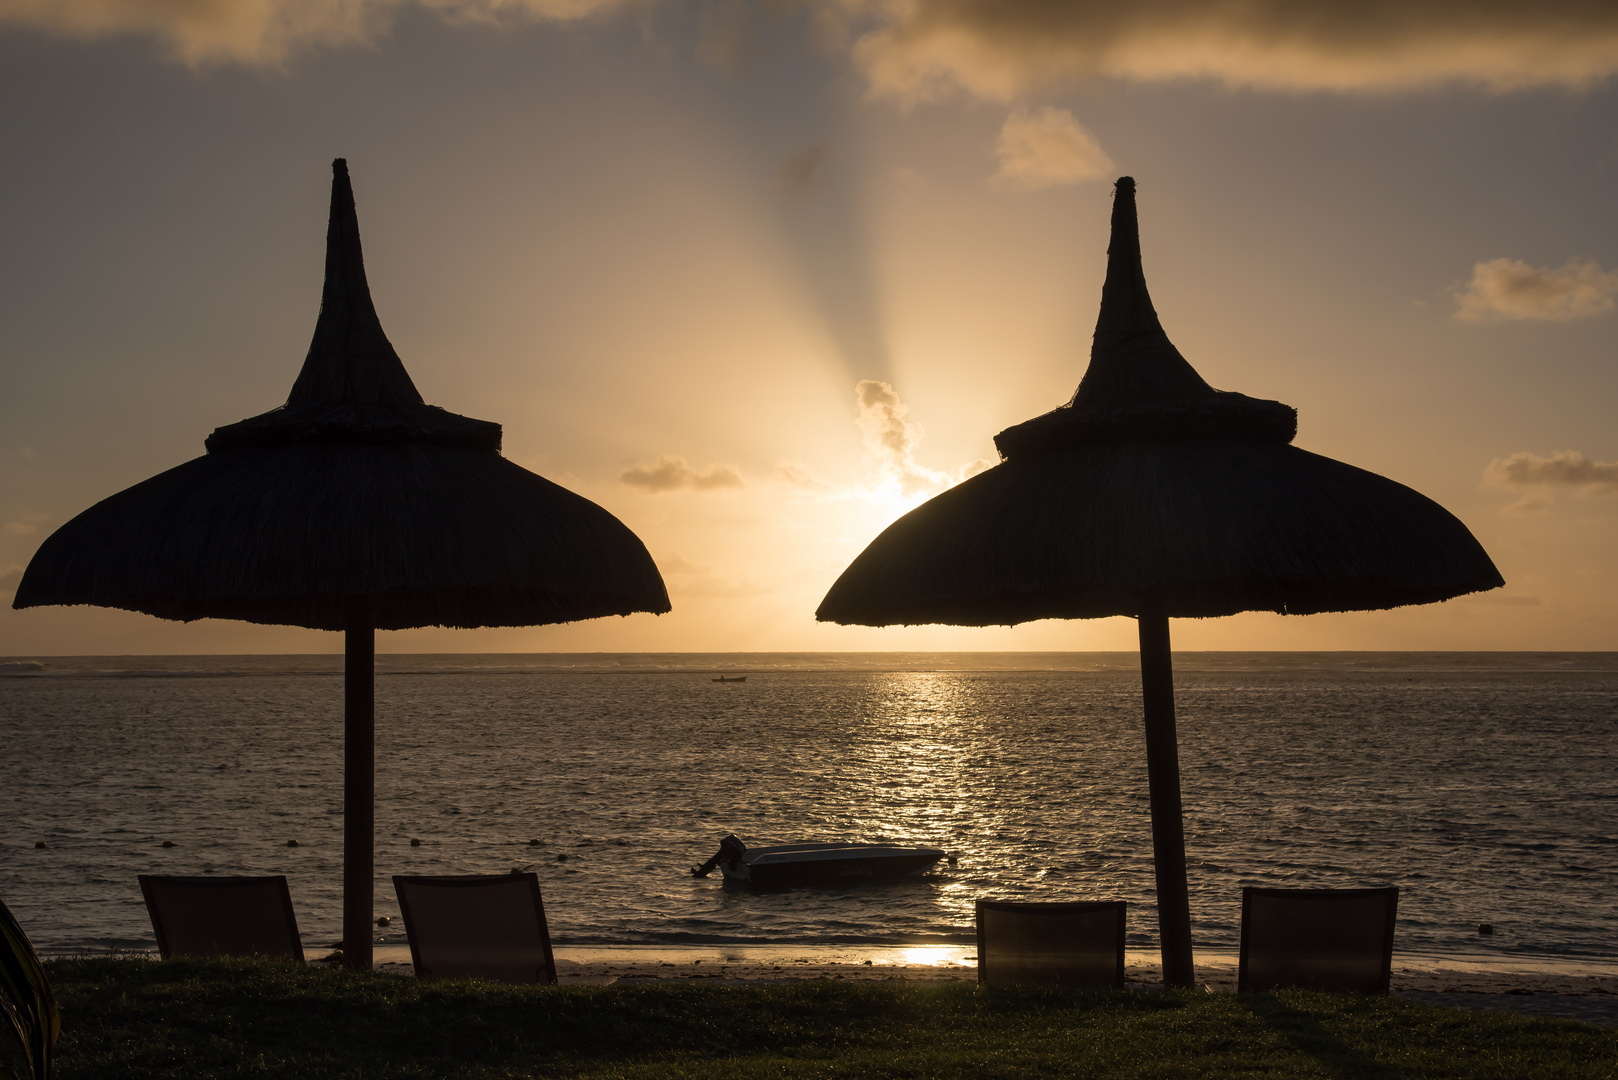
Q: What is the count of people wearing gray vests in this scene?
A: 0